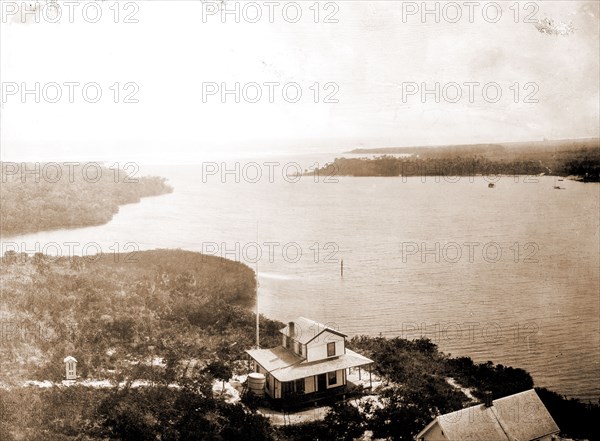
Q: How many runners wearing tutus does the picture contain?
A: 0